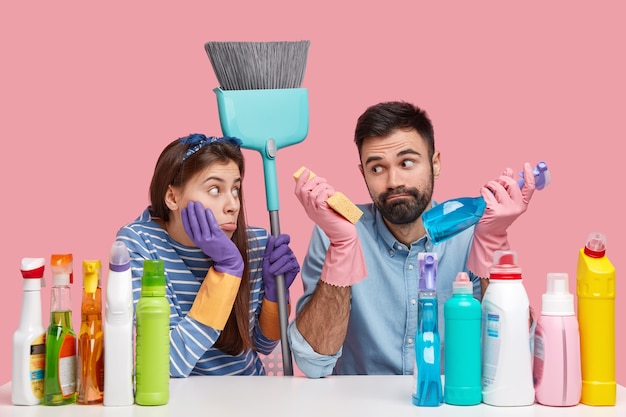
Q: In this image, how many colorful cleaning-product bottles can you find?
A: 11